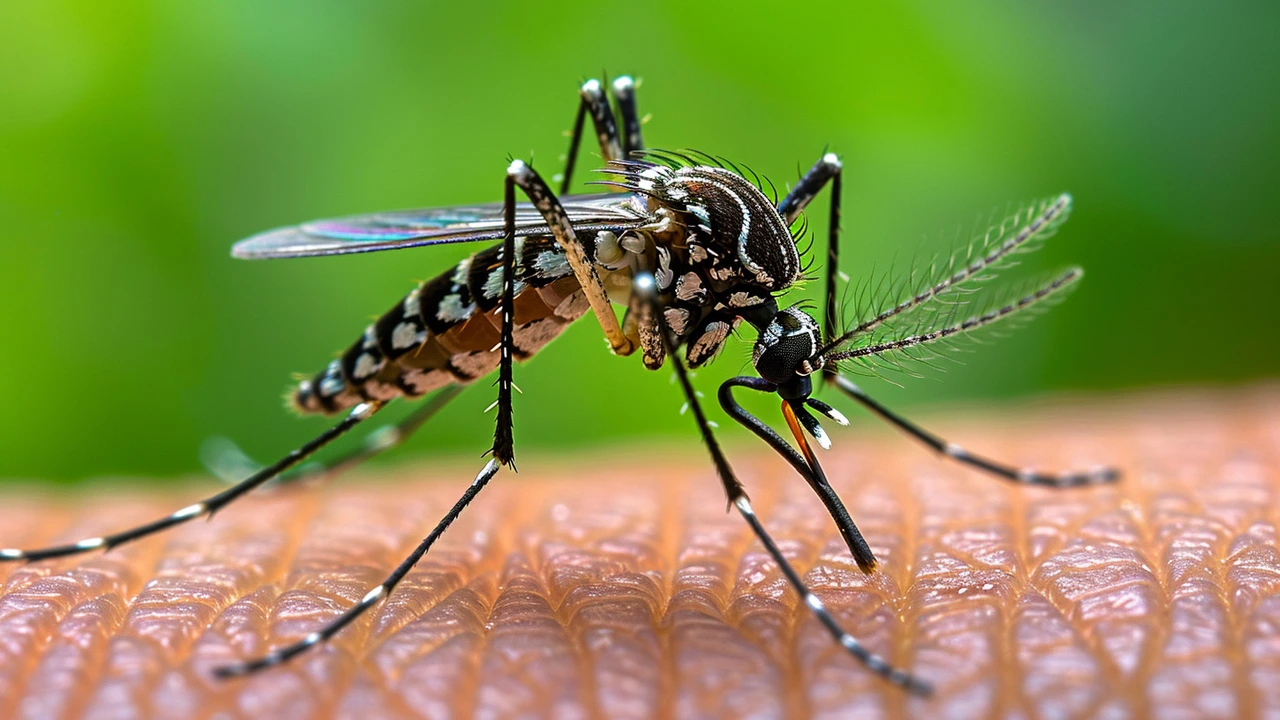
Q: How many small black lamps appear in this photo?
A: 0